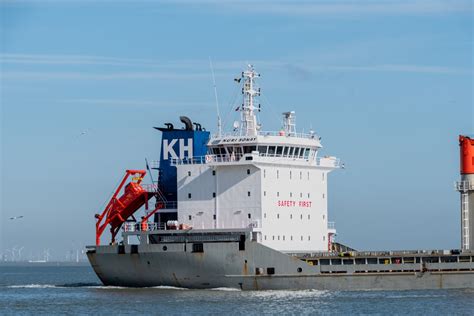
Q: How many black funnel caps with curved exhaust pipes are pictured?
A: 1